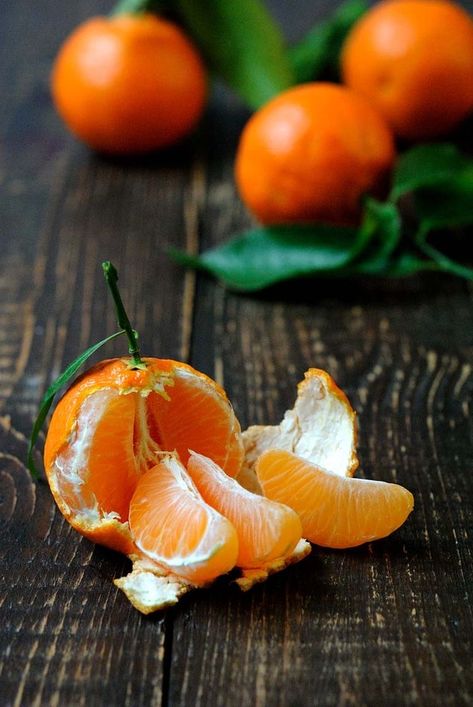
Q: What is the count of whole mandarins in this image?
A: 3